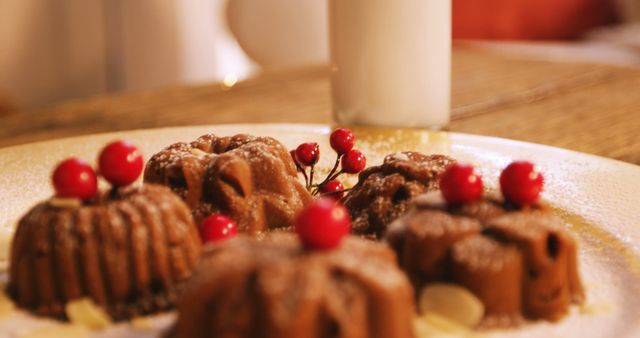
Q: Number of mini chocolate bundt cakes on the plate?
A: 5